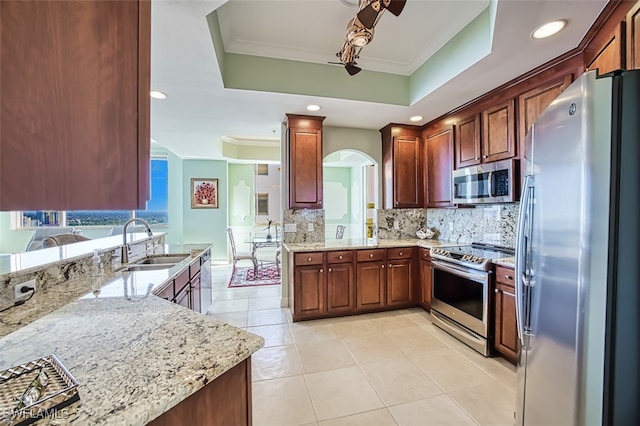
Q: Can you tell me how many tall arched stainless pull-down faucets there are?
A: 1